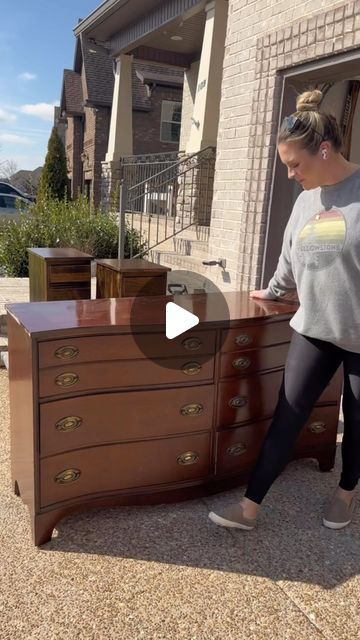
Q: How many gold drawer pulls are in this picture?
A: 13